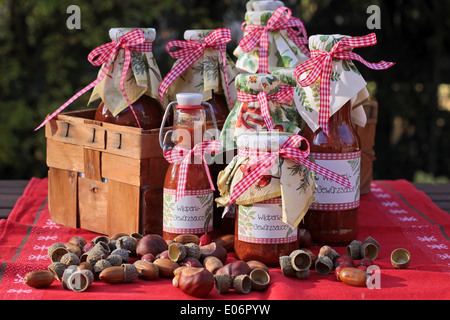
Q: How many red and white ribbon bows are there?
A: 7